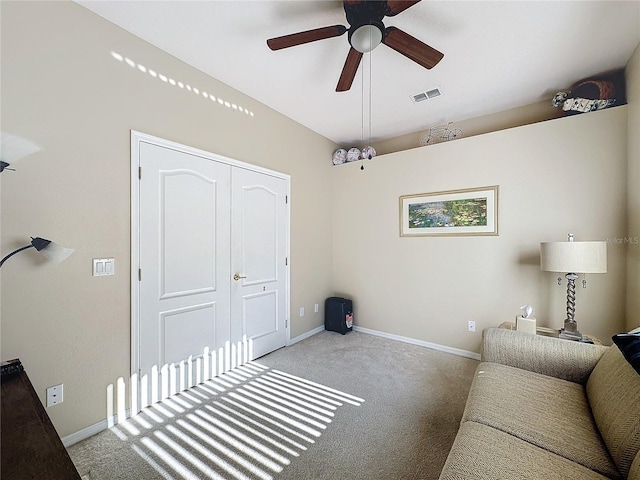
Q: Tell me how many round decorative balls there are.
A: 3